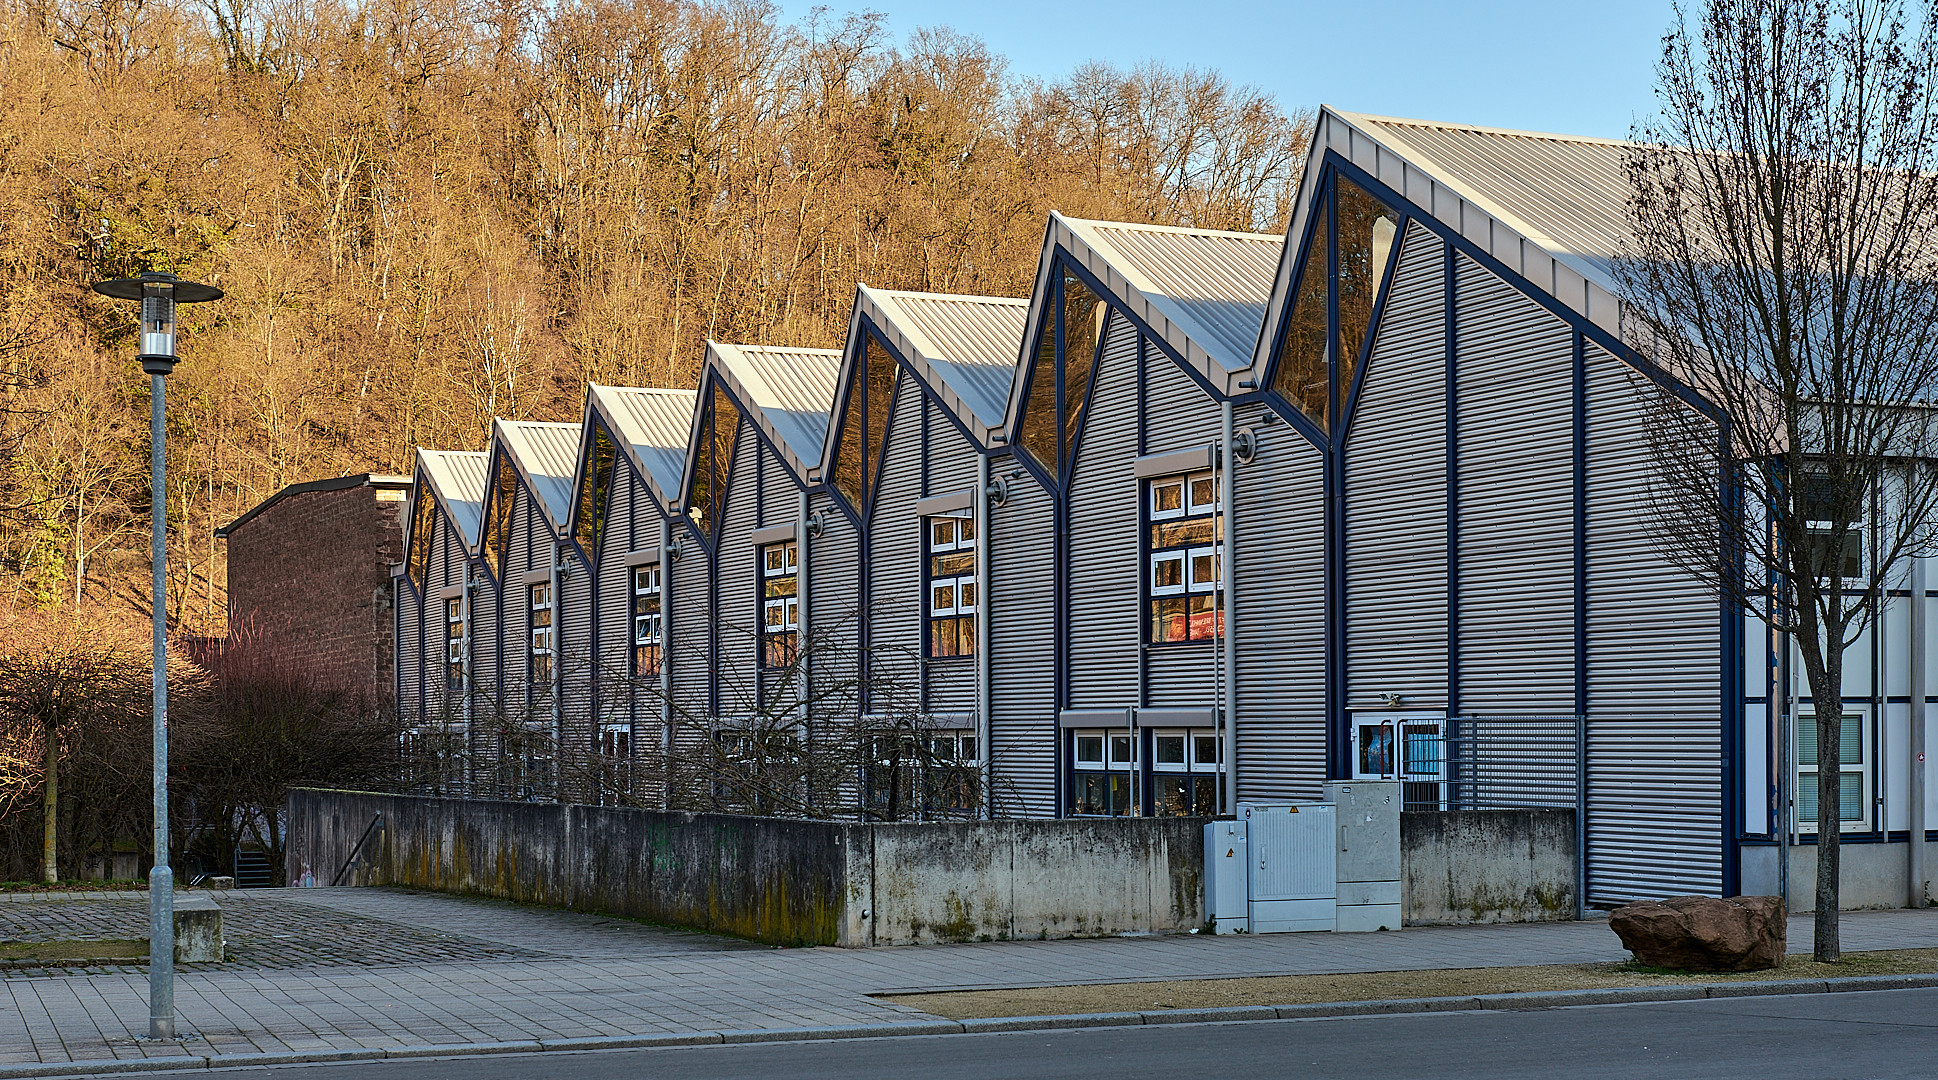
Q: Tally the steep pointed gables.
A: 7